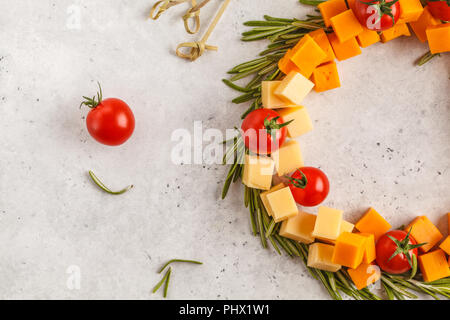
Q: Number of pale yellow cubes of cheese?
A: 11